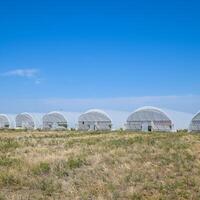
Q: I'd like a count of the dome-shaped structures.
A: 6